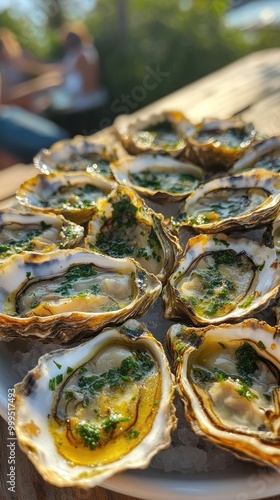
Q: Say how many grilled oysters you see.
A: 13